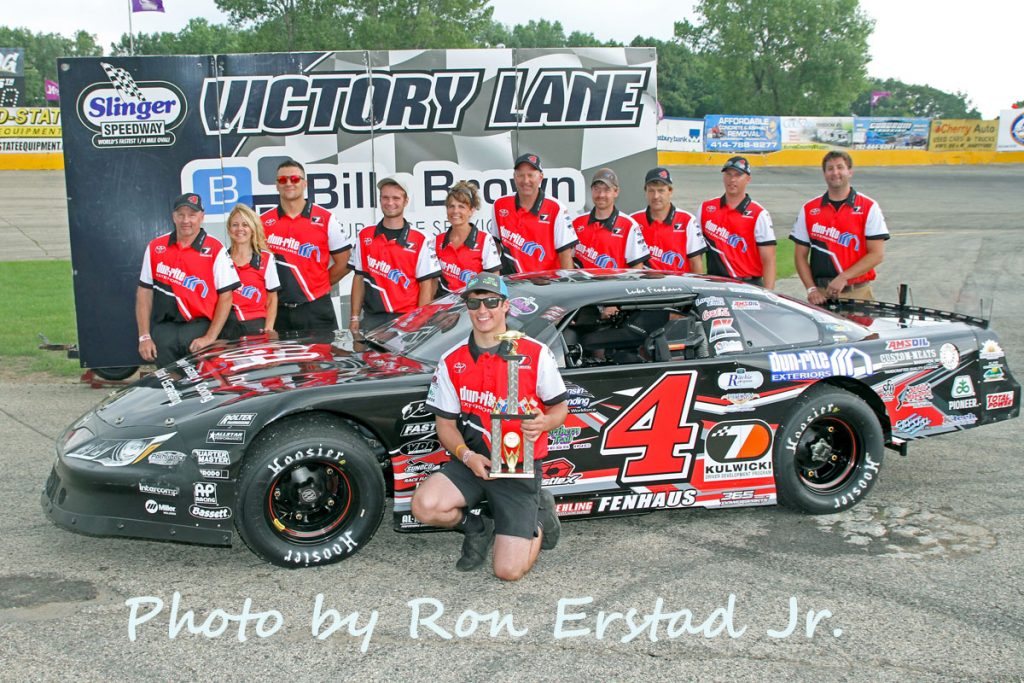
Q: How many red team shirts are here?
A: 11